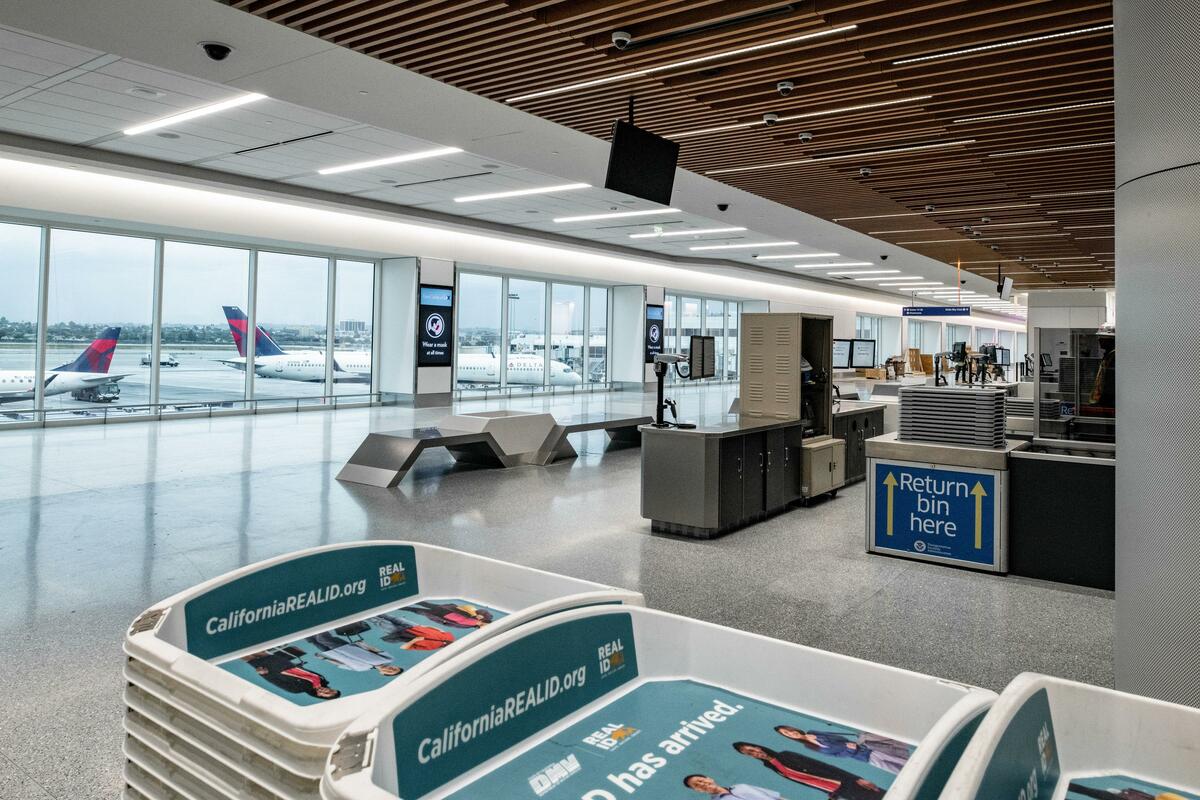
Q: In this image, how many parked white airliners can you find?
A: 2